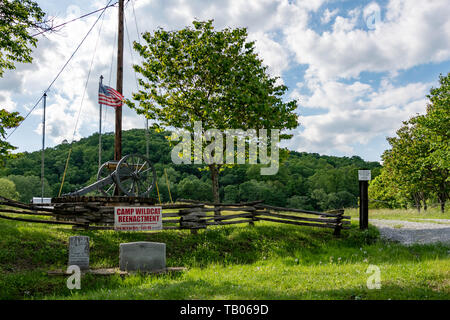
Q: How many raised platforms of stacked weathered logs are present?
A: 1